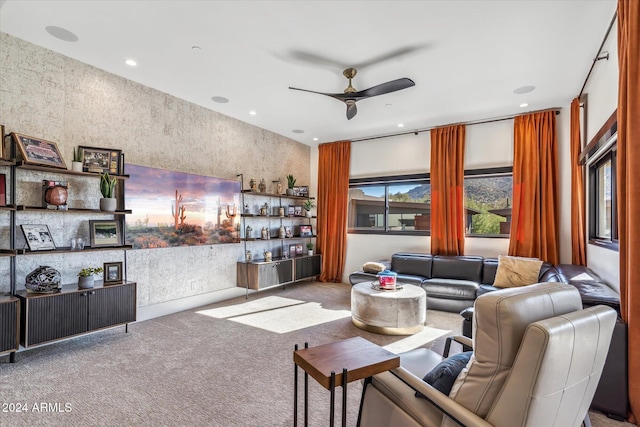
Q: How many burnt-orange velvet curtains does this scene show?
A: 5